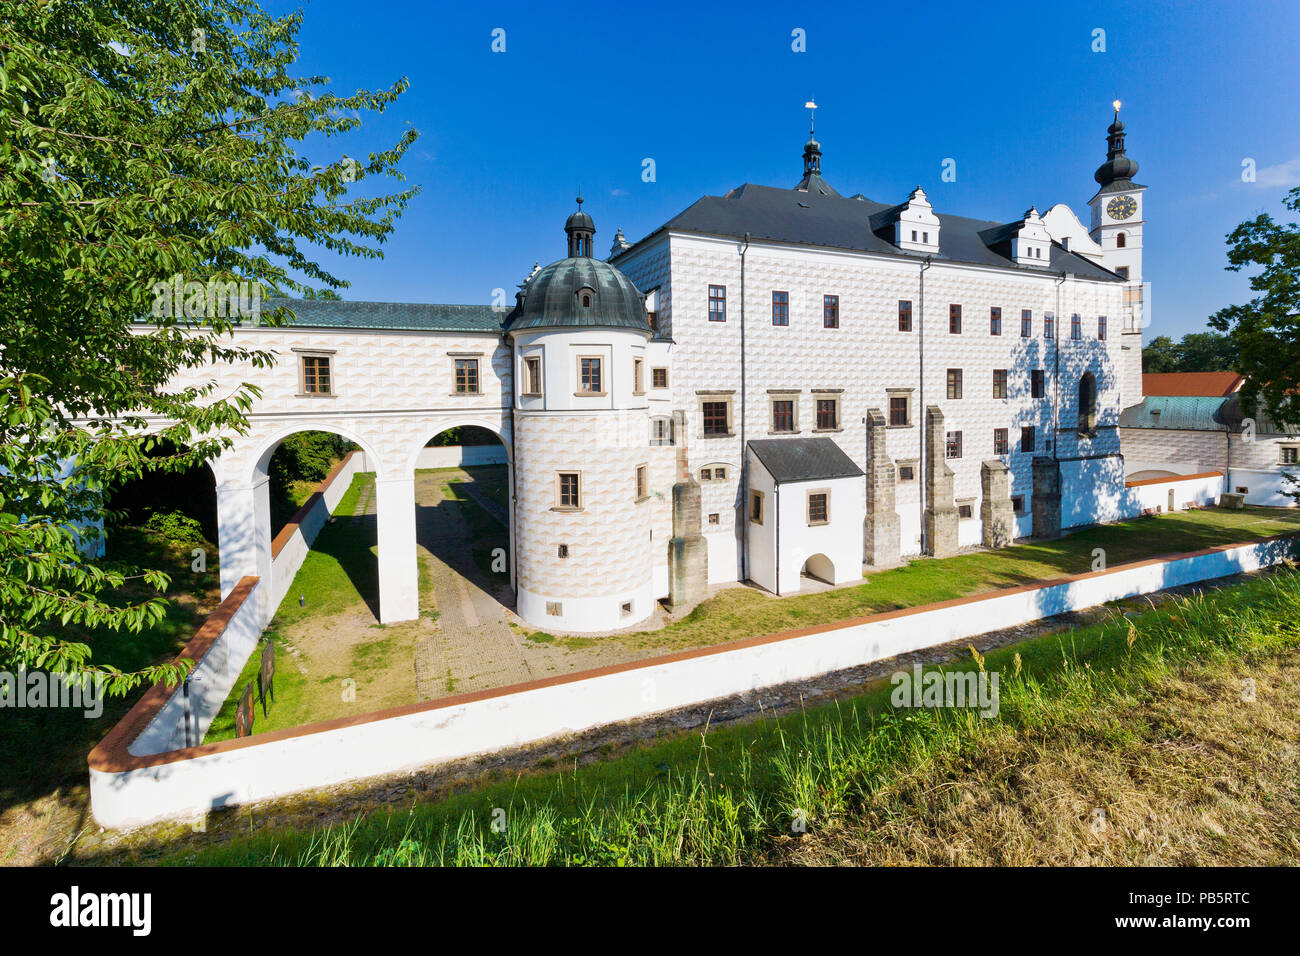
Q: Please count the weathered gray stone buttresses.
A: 5